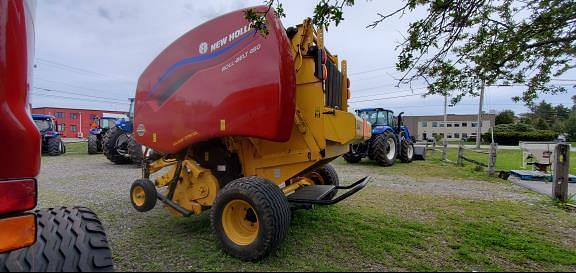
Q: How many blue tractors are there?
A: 4